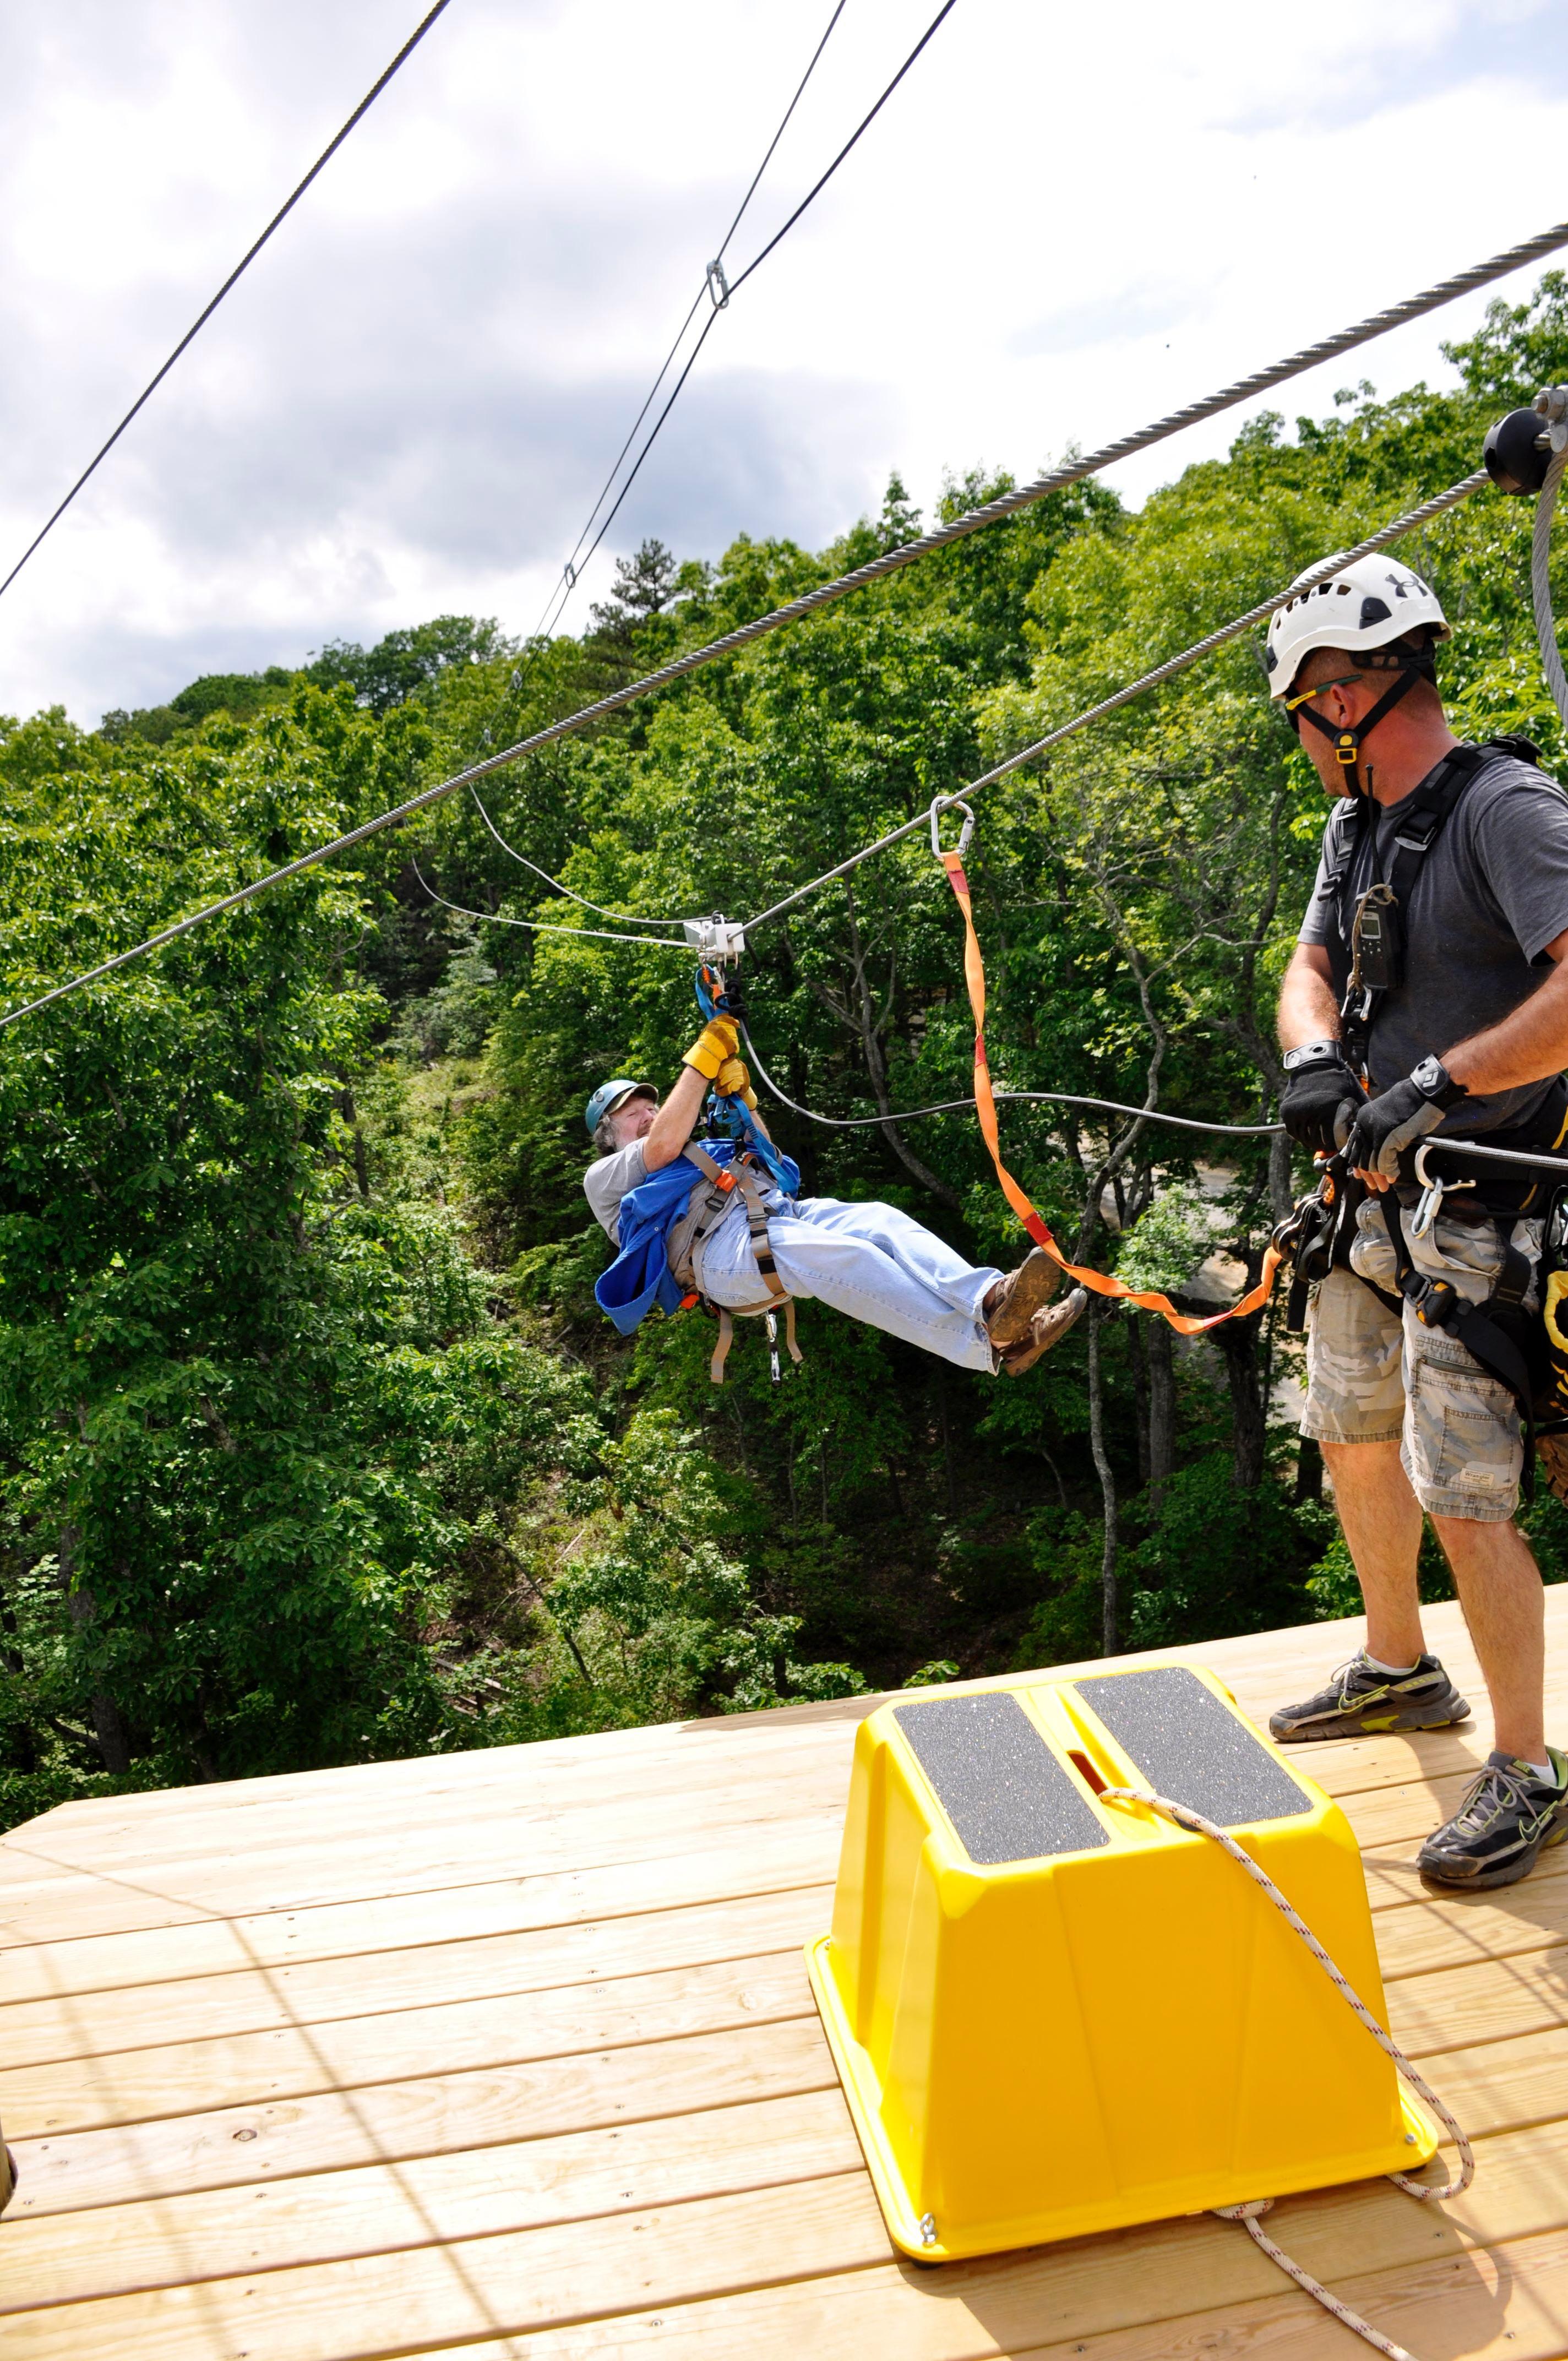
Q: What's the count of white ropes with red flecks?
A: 1